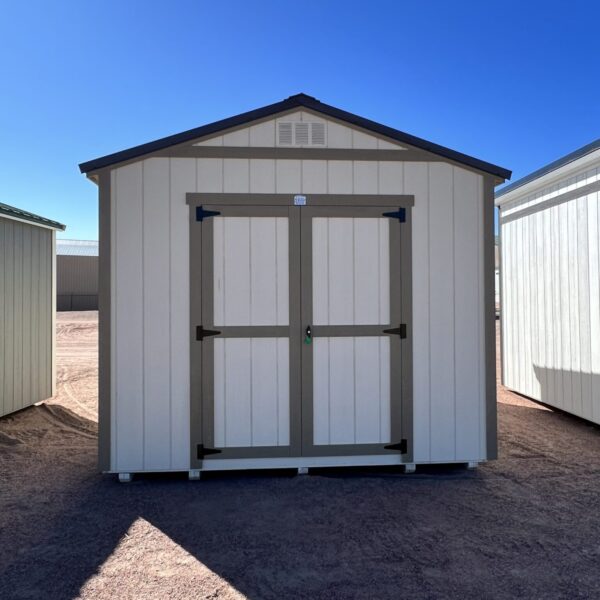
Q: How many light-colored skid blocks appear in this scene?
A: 5